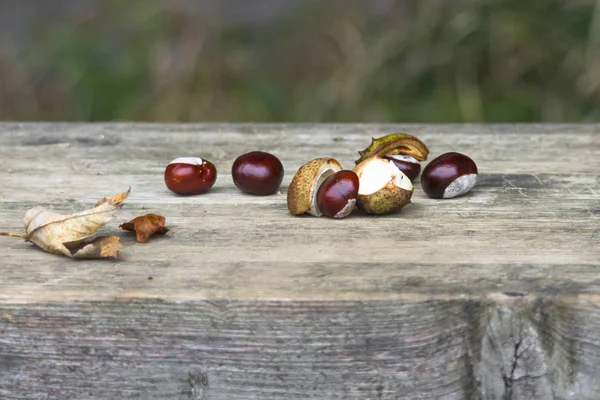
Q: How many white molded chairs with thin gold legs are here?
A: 0